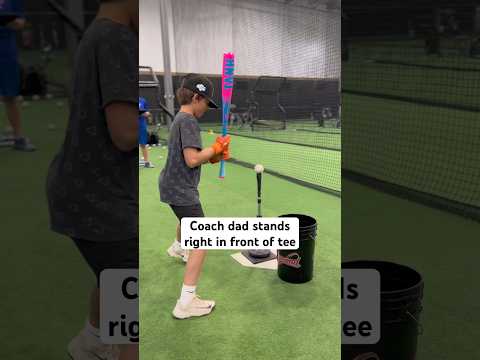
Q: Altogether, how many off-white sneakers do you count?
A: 2